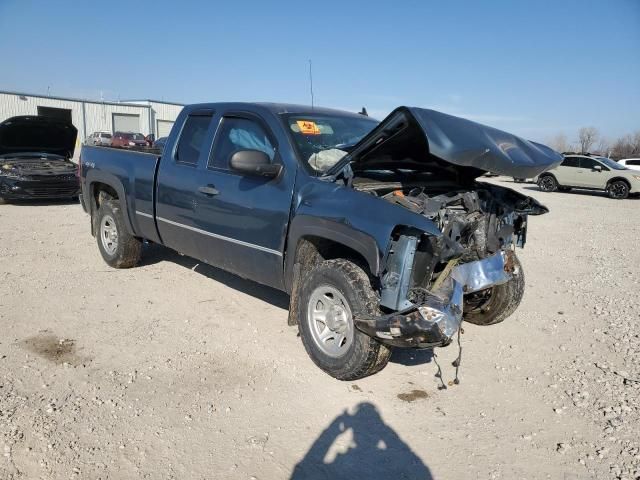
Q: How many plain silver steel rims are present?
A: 2